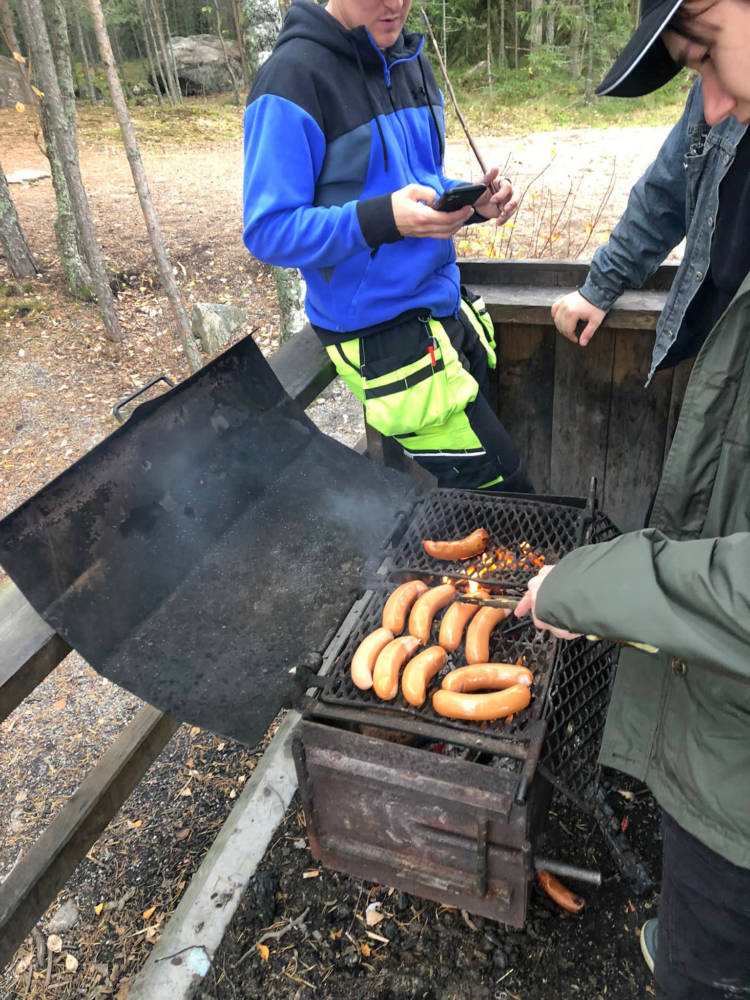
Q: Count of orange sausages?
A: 11